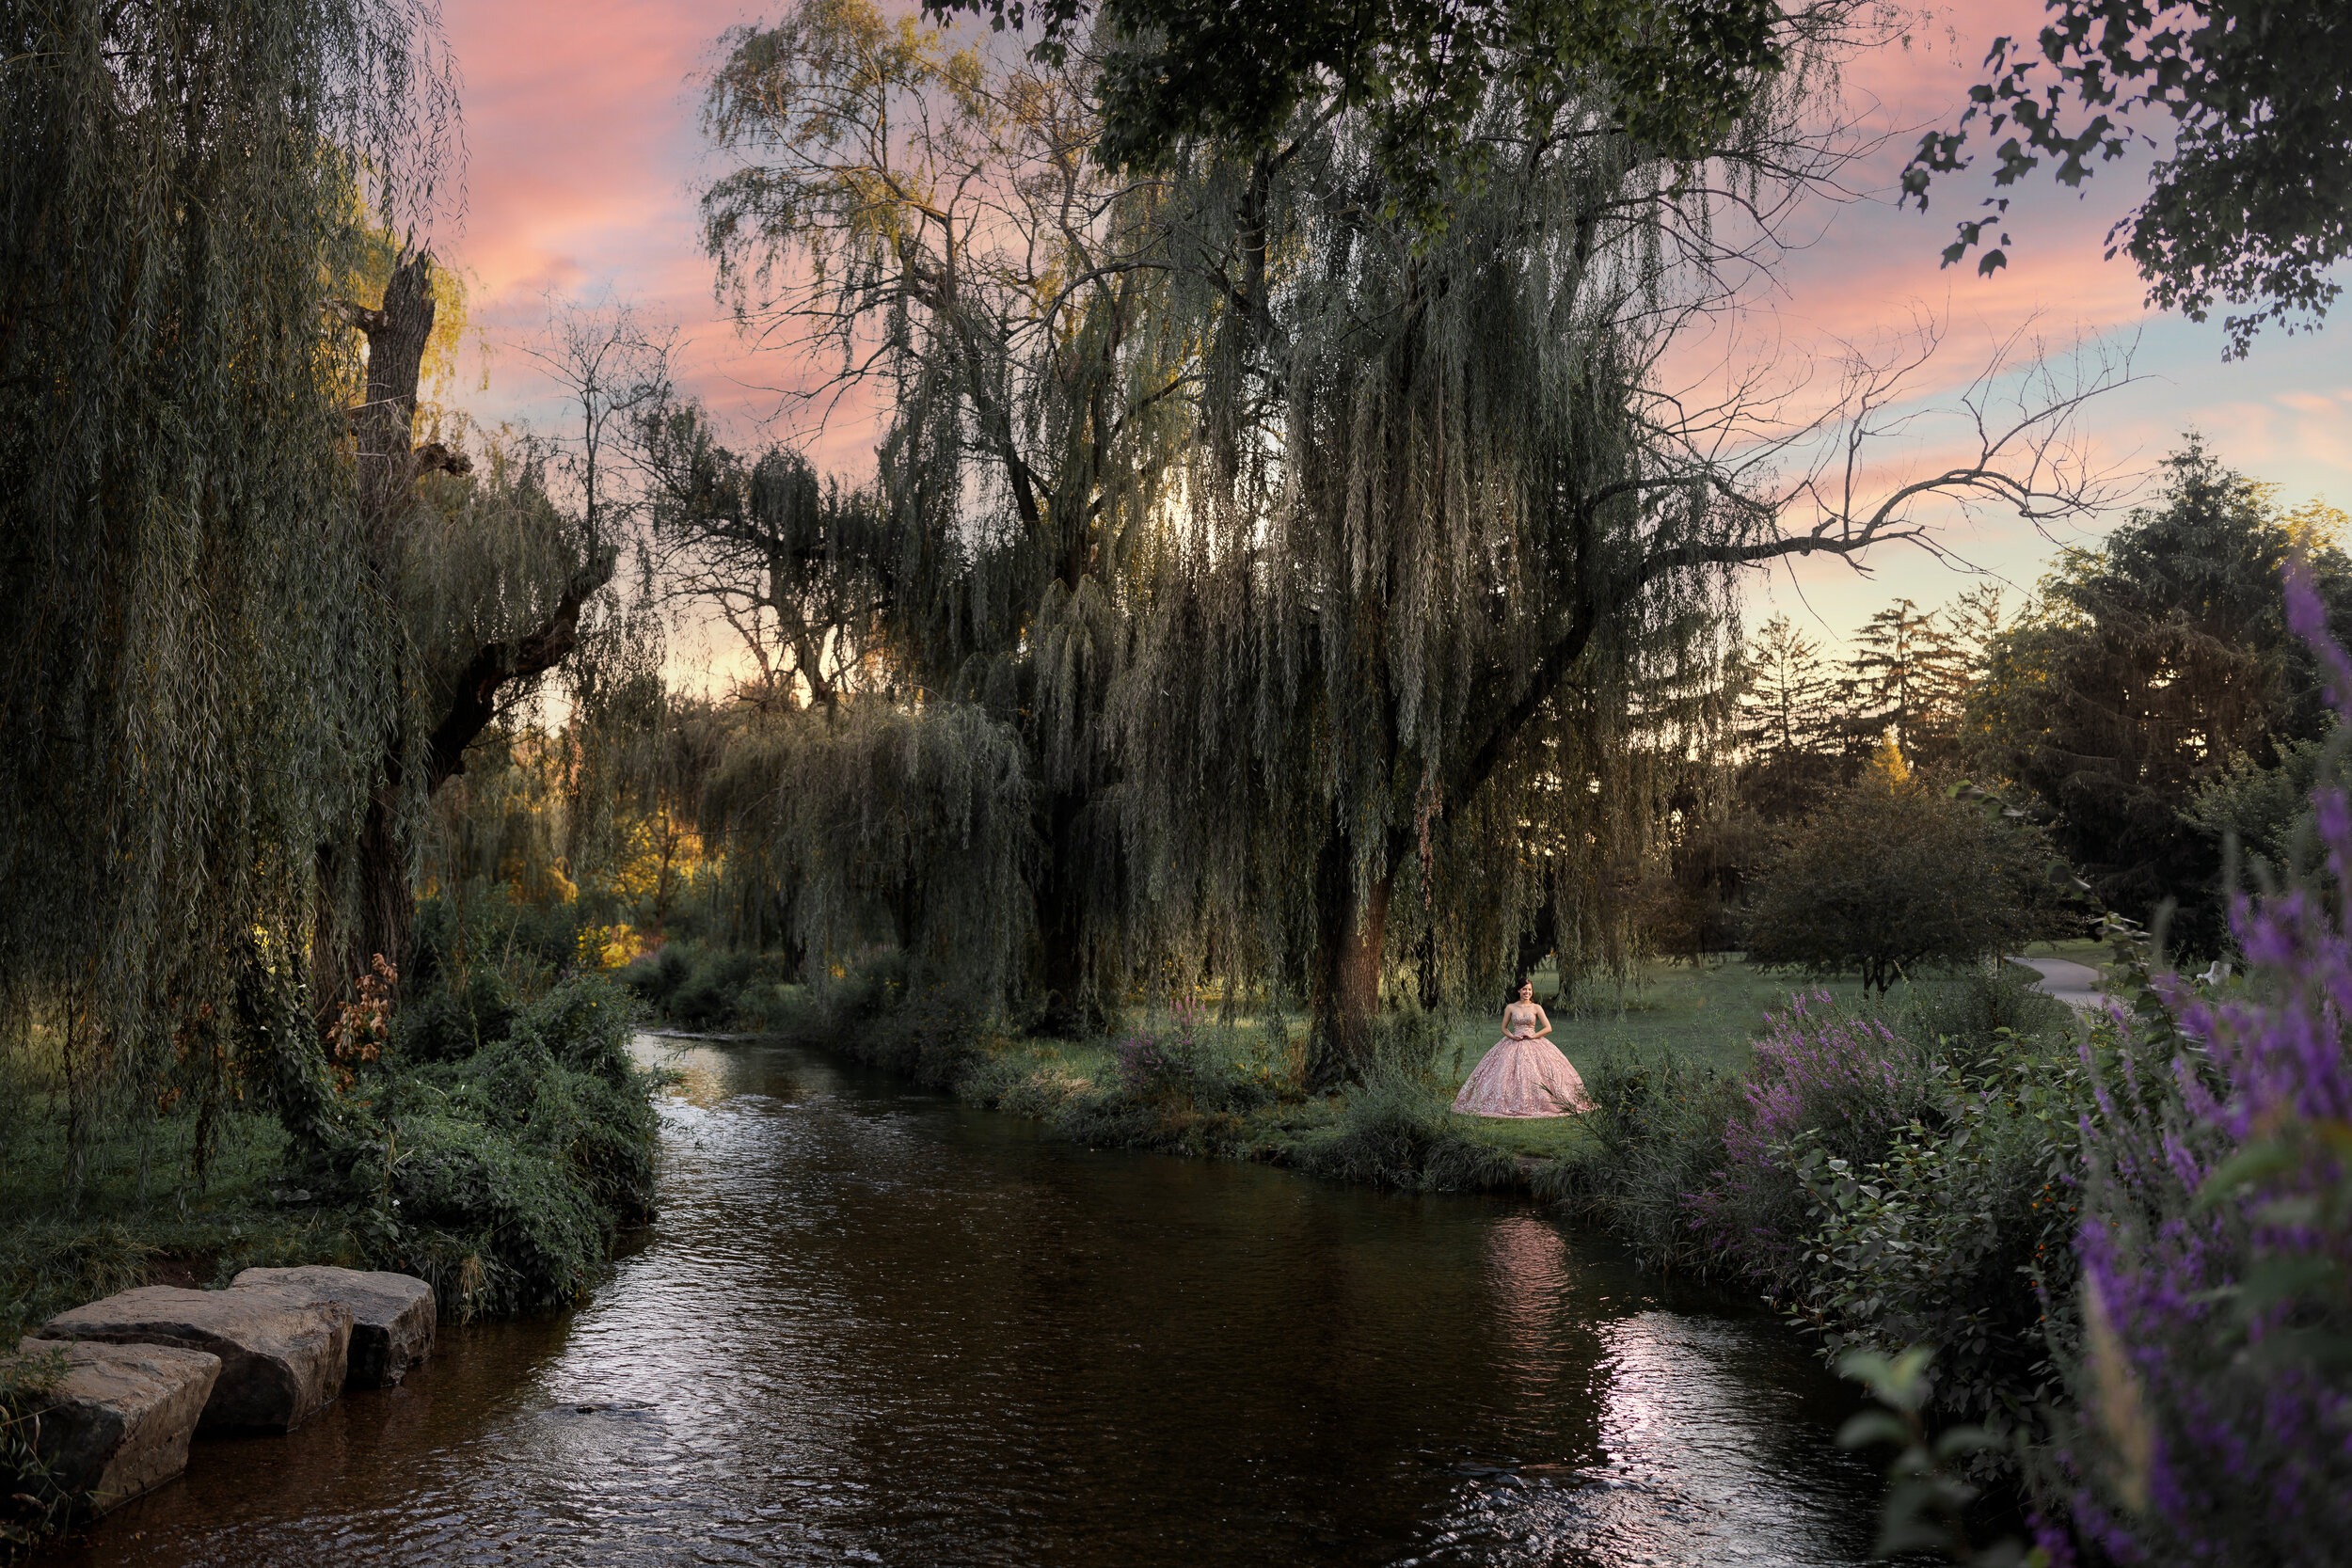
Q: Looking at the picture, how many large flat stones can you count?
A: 3